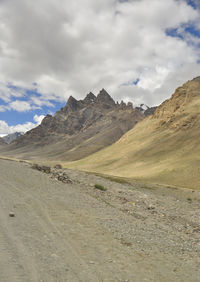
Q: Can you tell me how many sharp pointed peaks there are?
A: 3